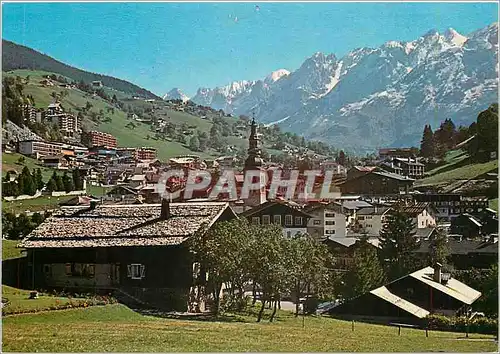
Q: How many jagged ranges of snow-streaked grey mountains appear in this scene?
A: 1